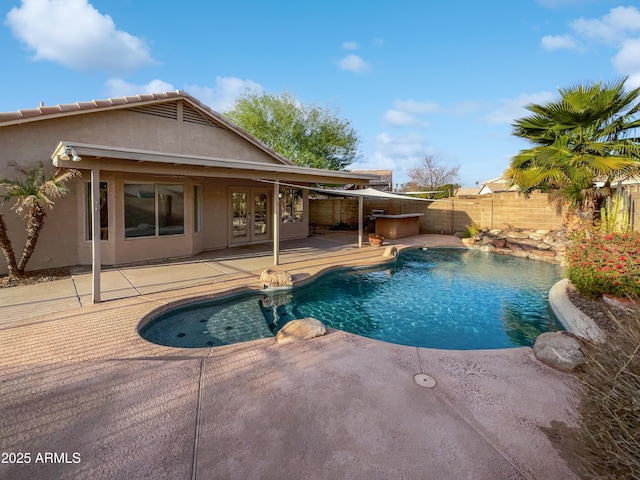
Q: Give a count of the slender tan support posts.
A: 3